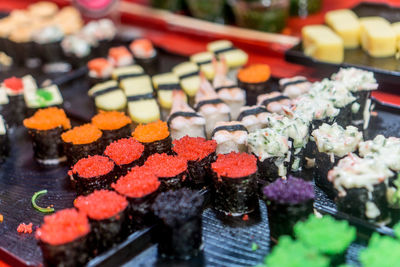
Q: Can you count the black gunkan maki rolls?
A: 1